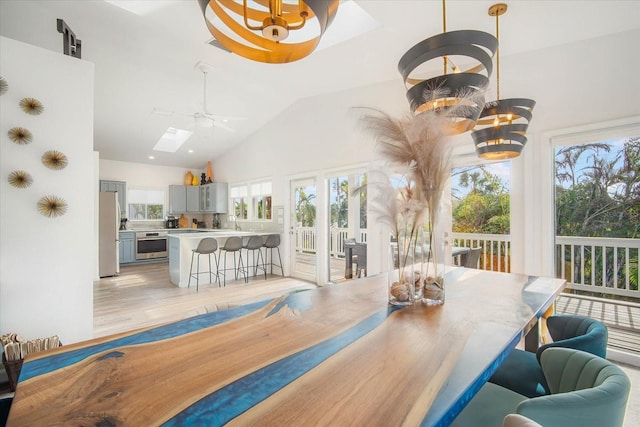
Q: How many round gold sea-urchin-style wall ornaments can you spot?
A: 6